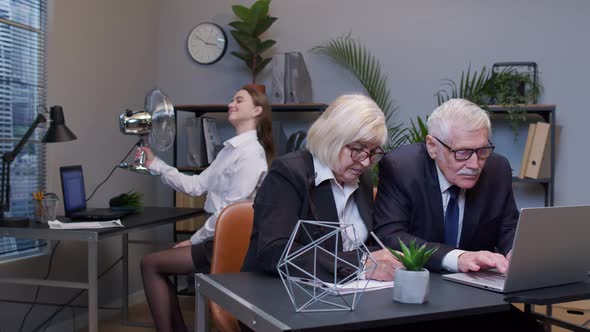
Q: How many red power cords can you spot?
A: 0